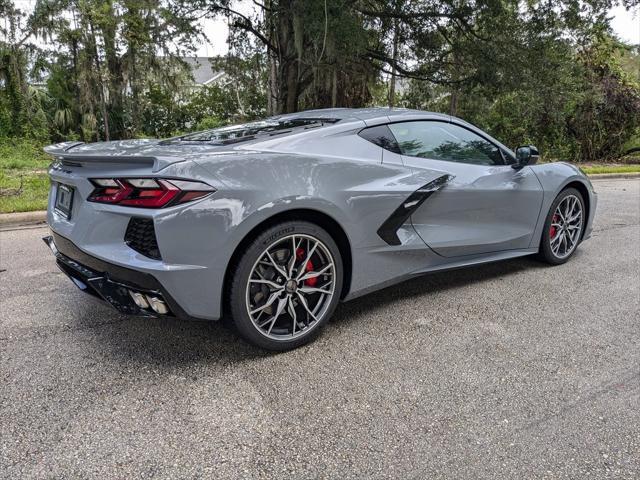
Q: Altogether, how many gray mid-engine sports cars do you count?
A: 1